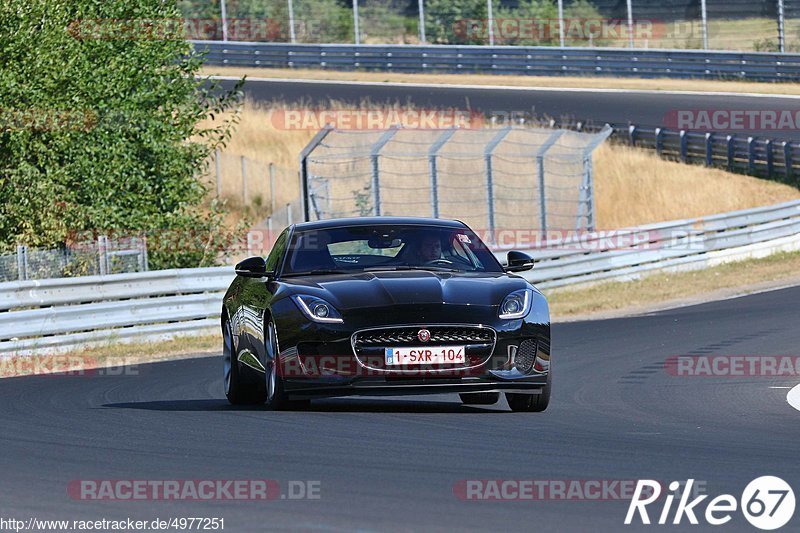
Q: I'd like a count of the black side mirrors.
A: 2